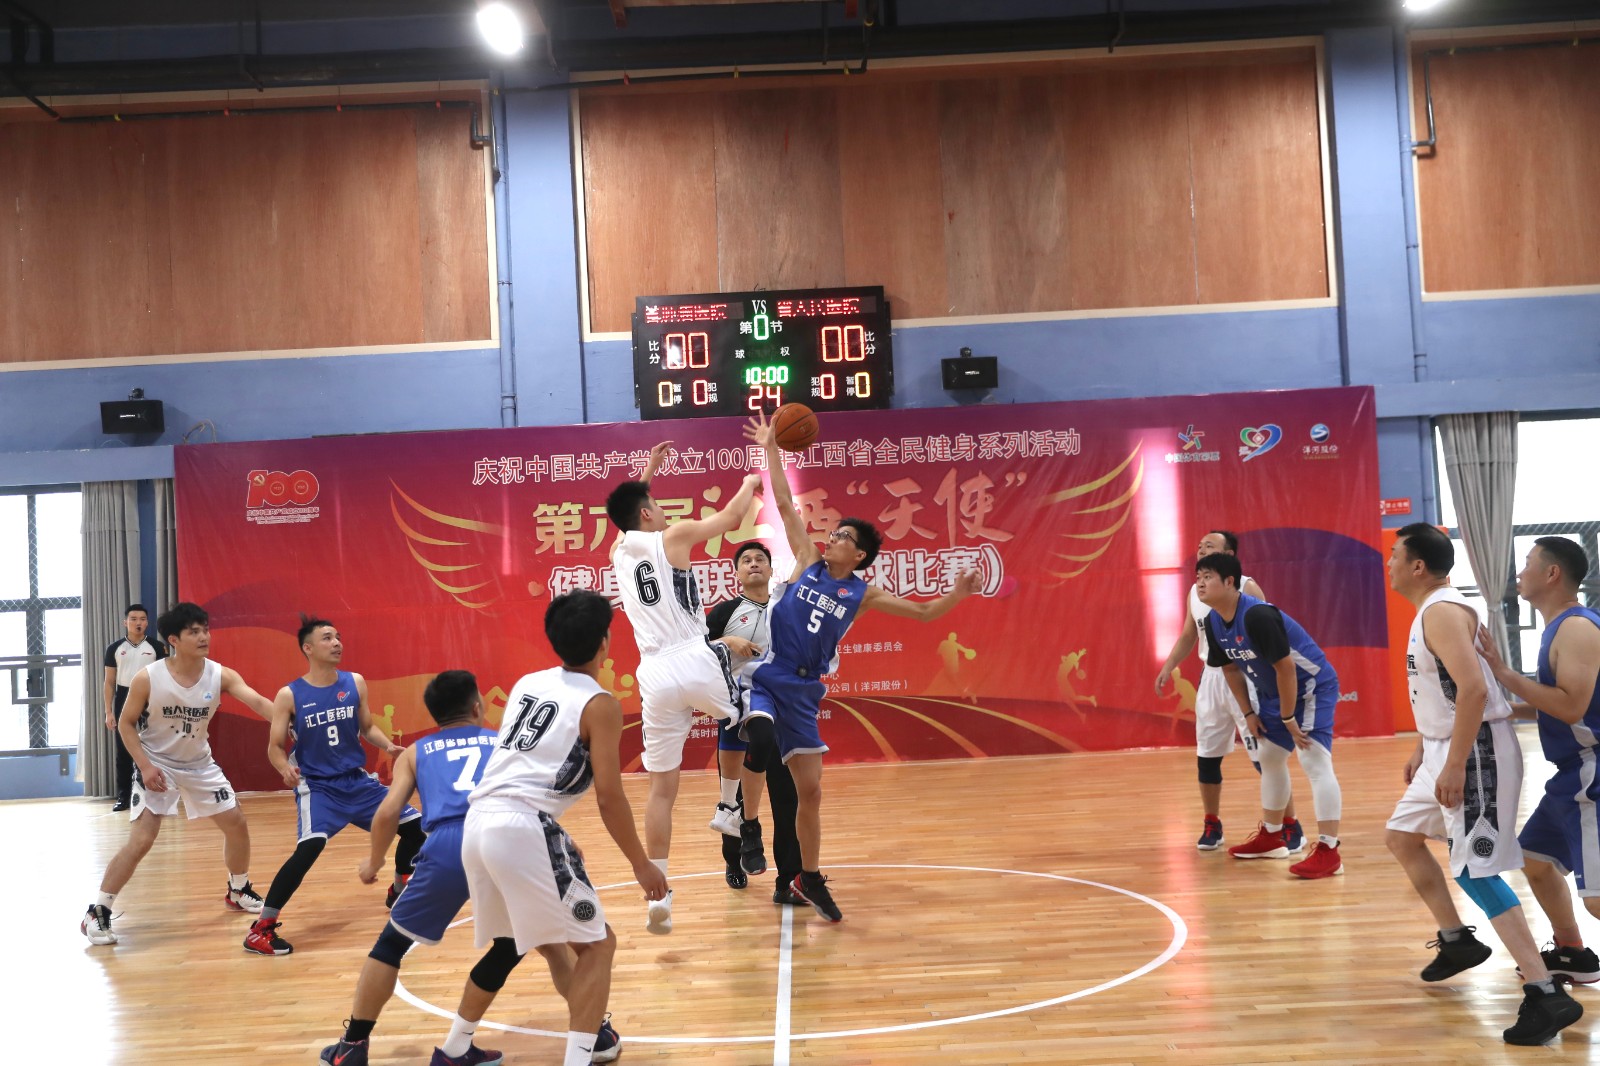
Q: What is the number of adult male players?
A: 10